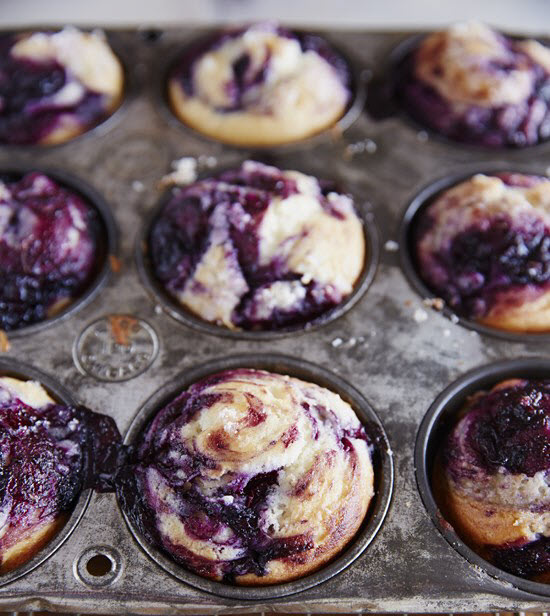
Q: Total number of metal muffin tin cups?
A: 9